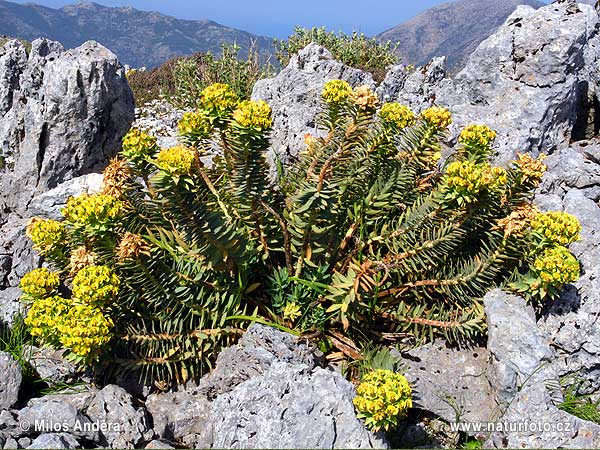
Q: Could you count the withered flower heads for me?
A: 6